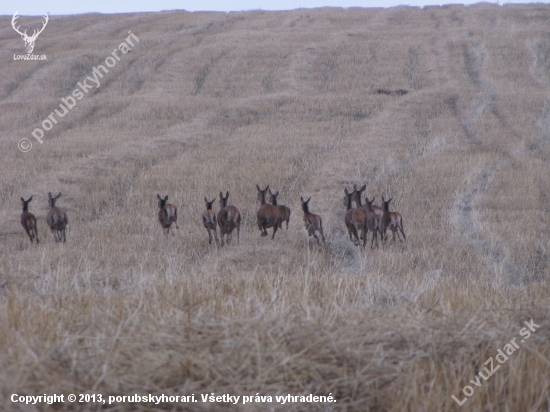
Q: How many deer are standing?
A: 12